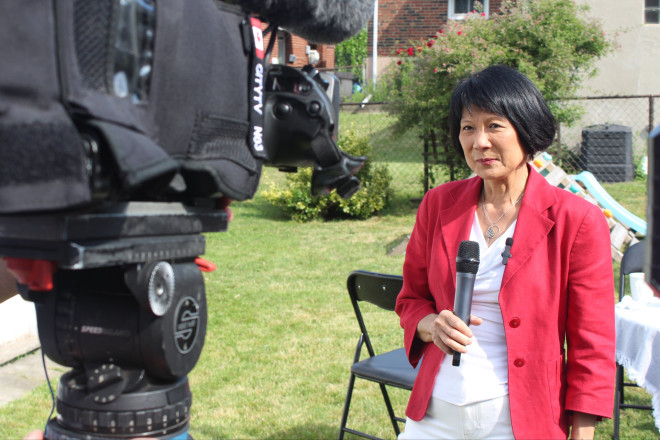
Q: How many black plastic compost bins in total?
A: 1